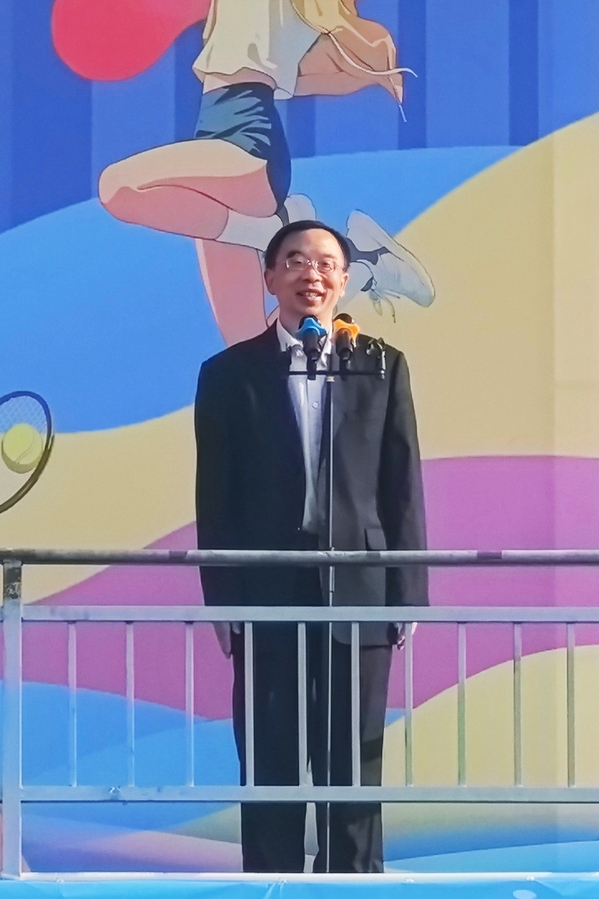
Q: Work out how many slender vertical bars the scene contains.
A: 10